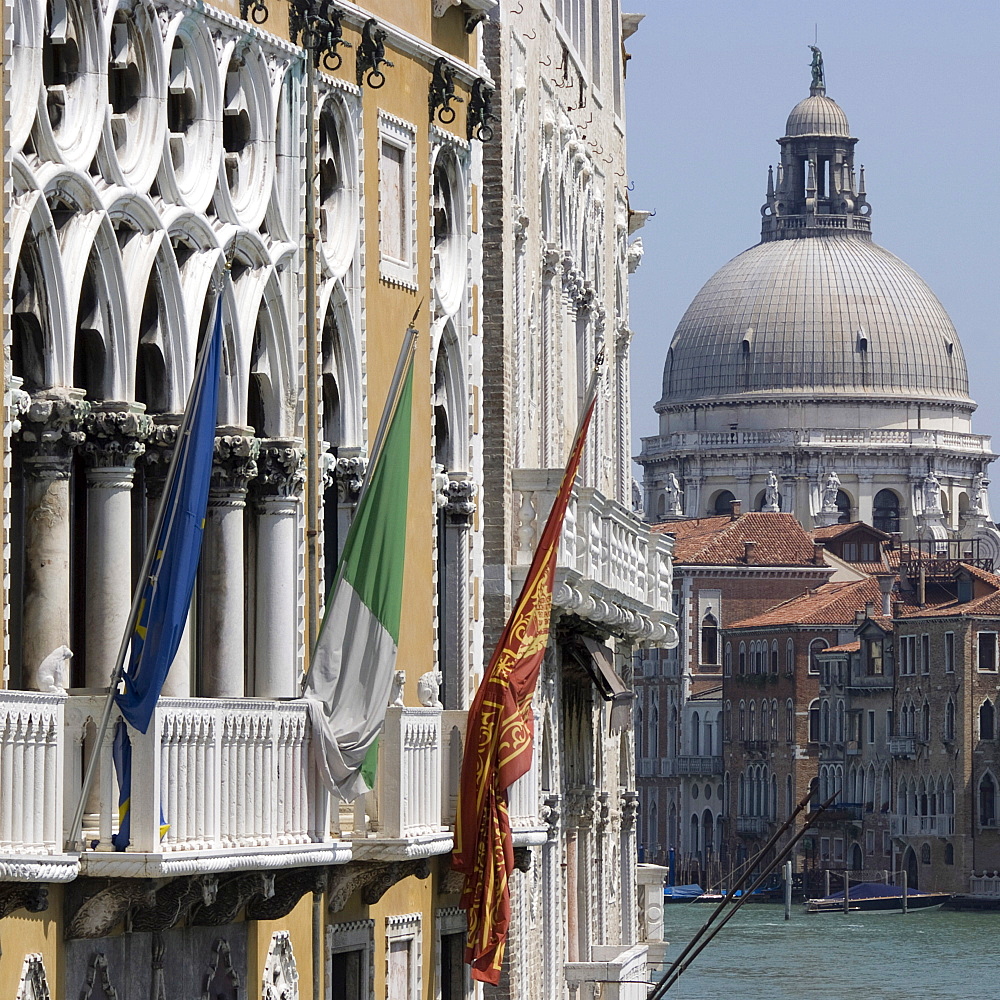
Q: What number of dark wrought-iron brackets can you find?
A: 6